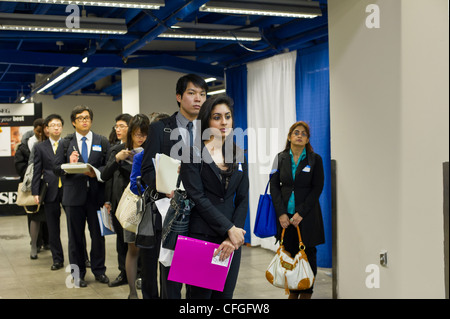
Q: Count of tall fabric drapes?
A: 3